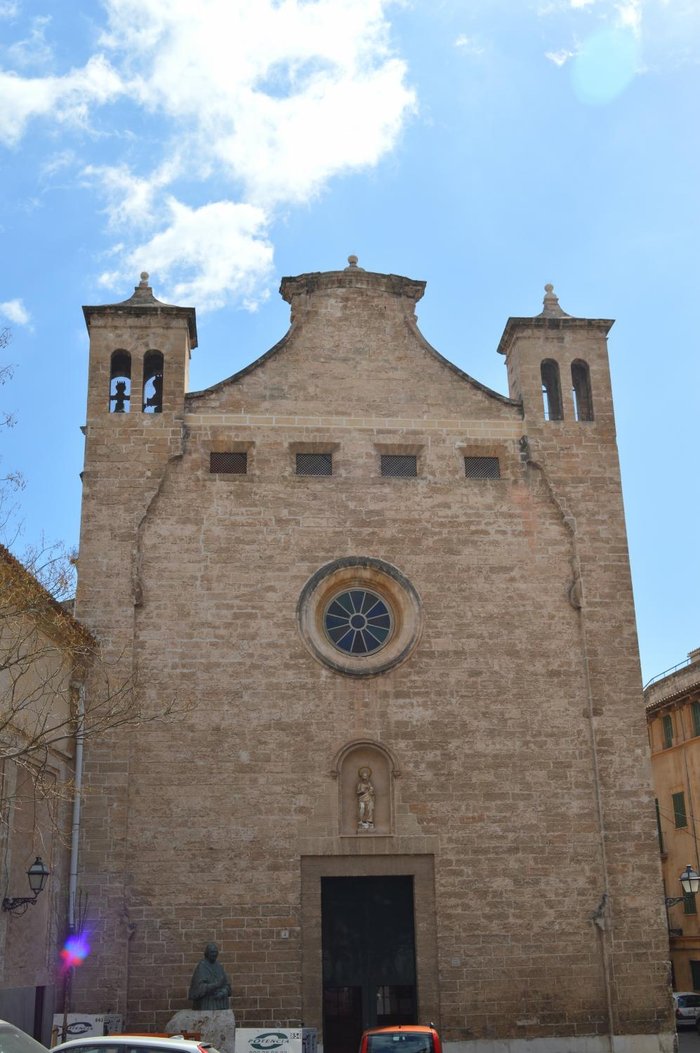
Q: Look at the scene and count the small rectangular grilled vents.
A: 4